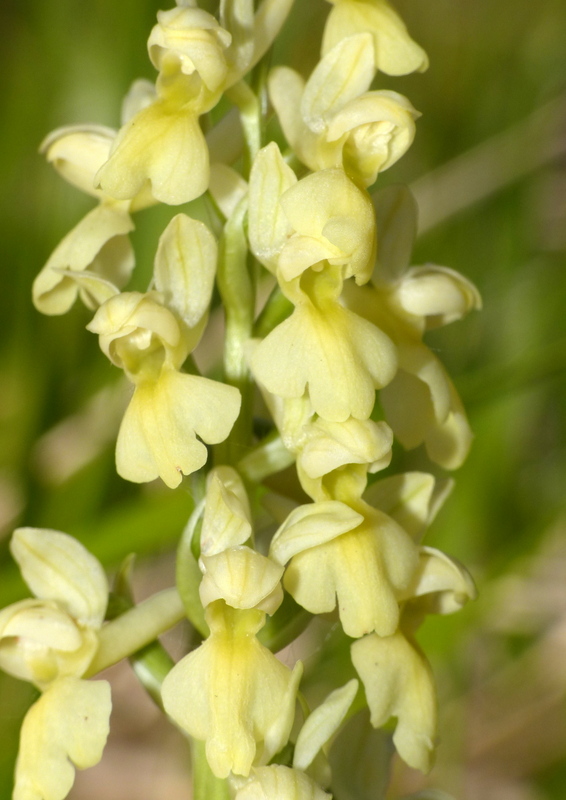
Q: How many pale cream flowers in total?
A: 12